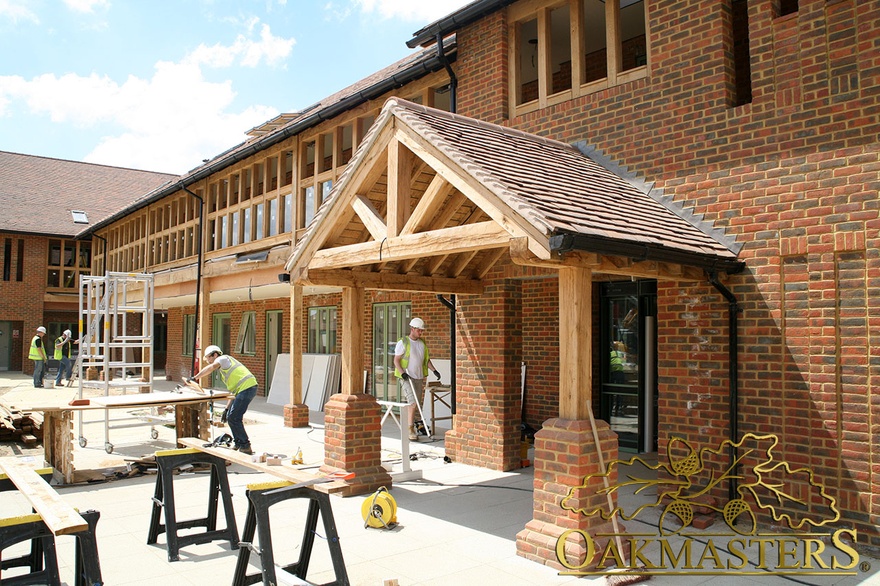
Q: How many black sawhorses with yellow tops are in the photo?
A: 4